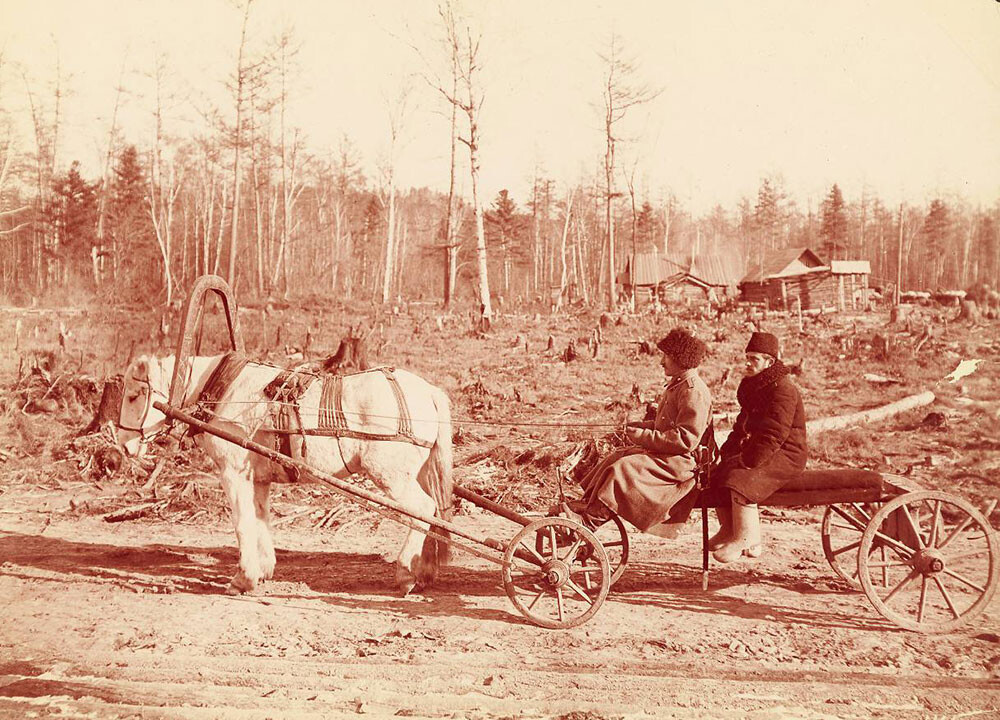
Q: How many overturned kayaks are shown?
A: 0